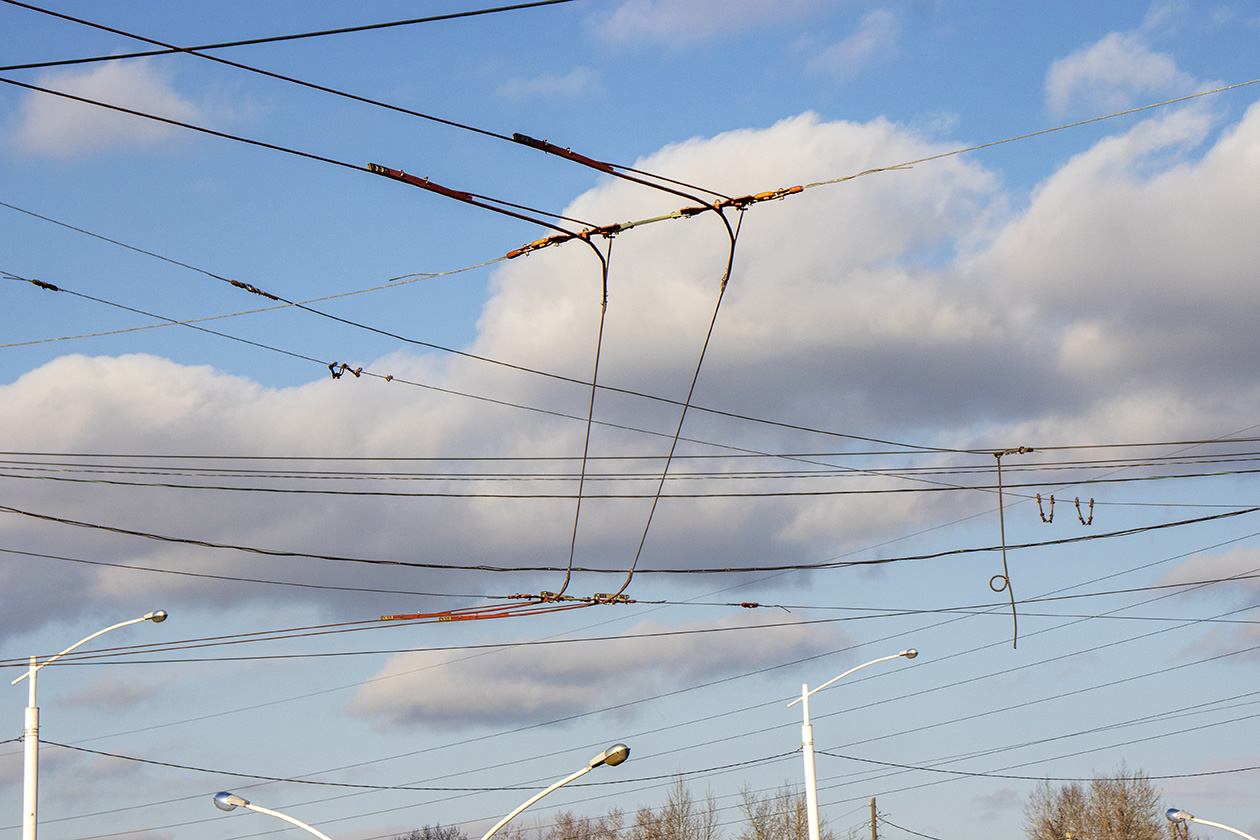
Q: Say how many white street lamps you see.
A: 5